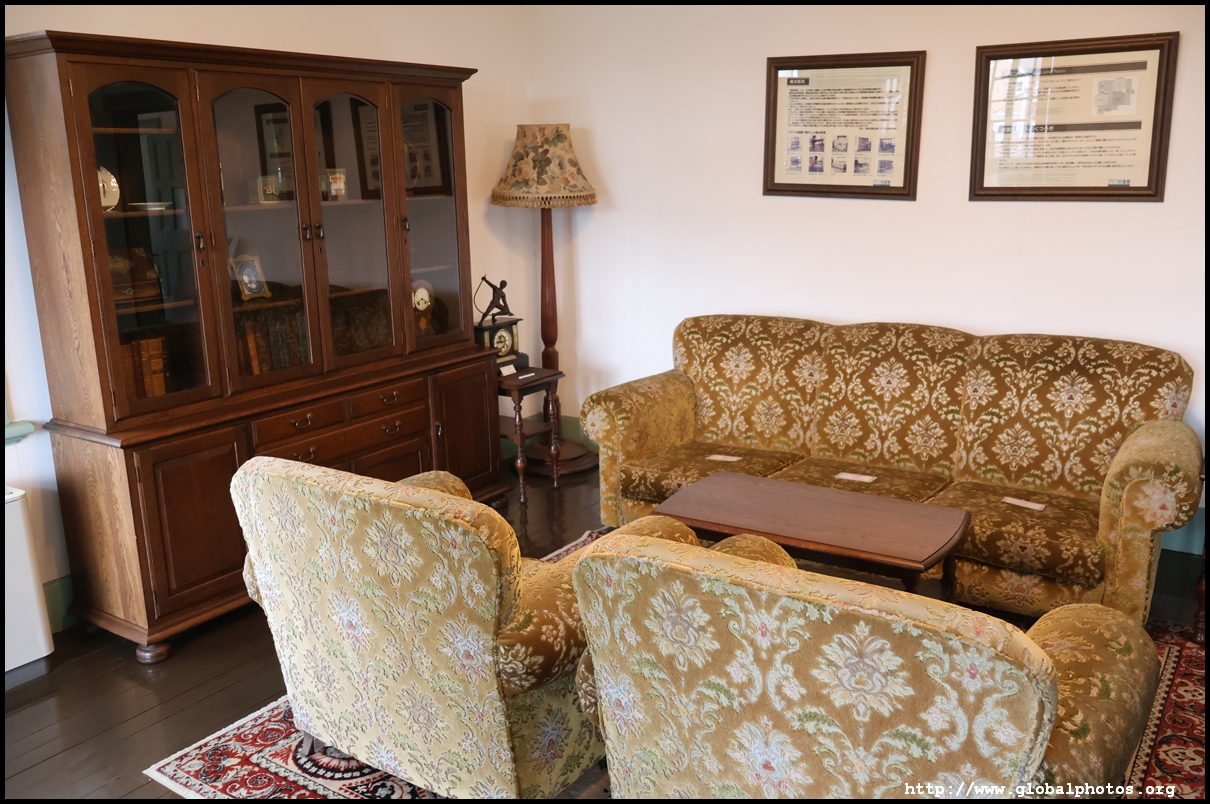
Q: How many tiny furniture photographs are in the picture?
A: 10